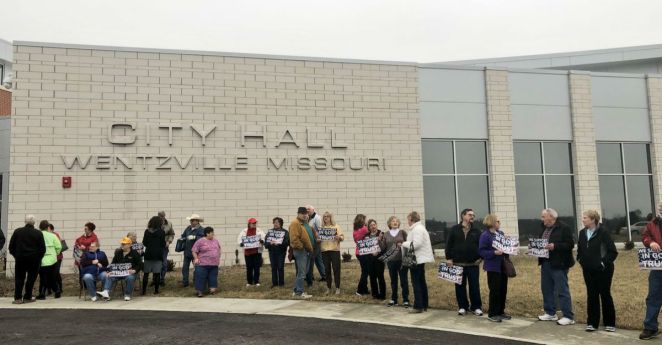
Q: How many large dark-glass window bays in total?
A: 3